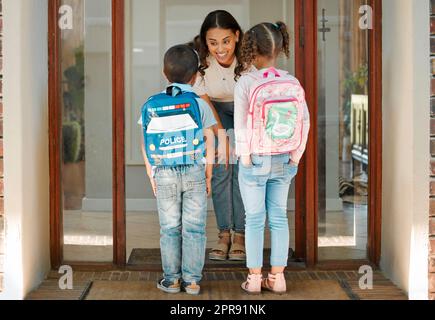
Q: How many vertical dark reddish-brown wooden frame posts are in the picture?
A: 4